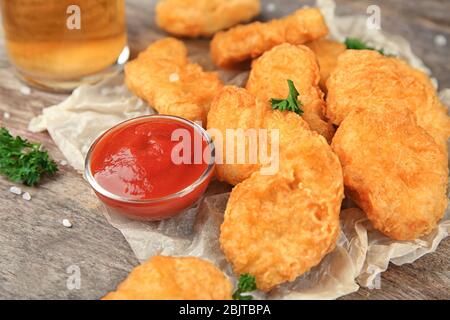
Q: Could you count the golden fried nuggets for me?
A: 10